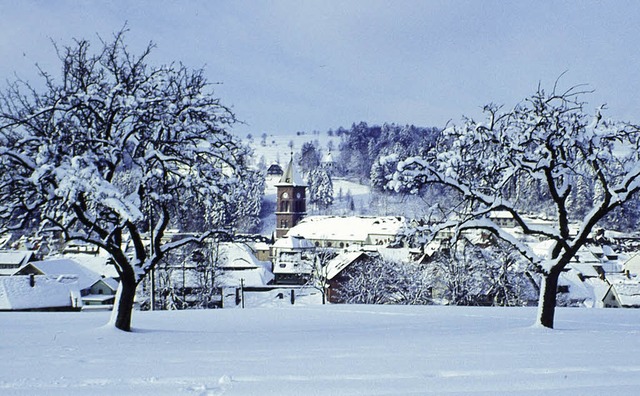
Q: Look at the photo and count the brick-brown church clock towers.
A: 1